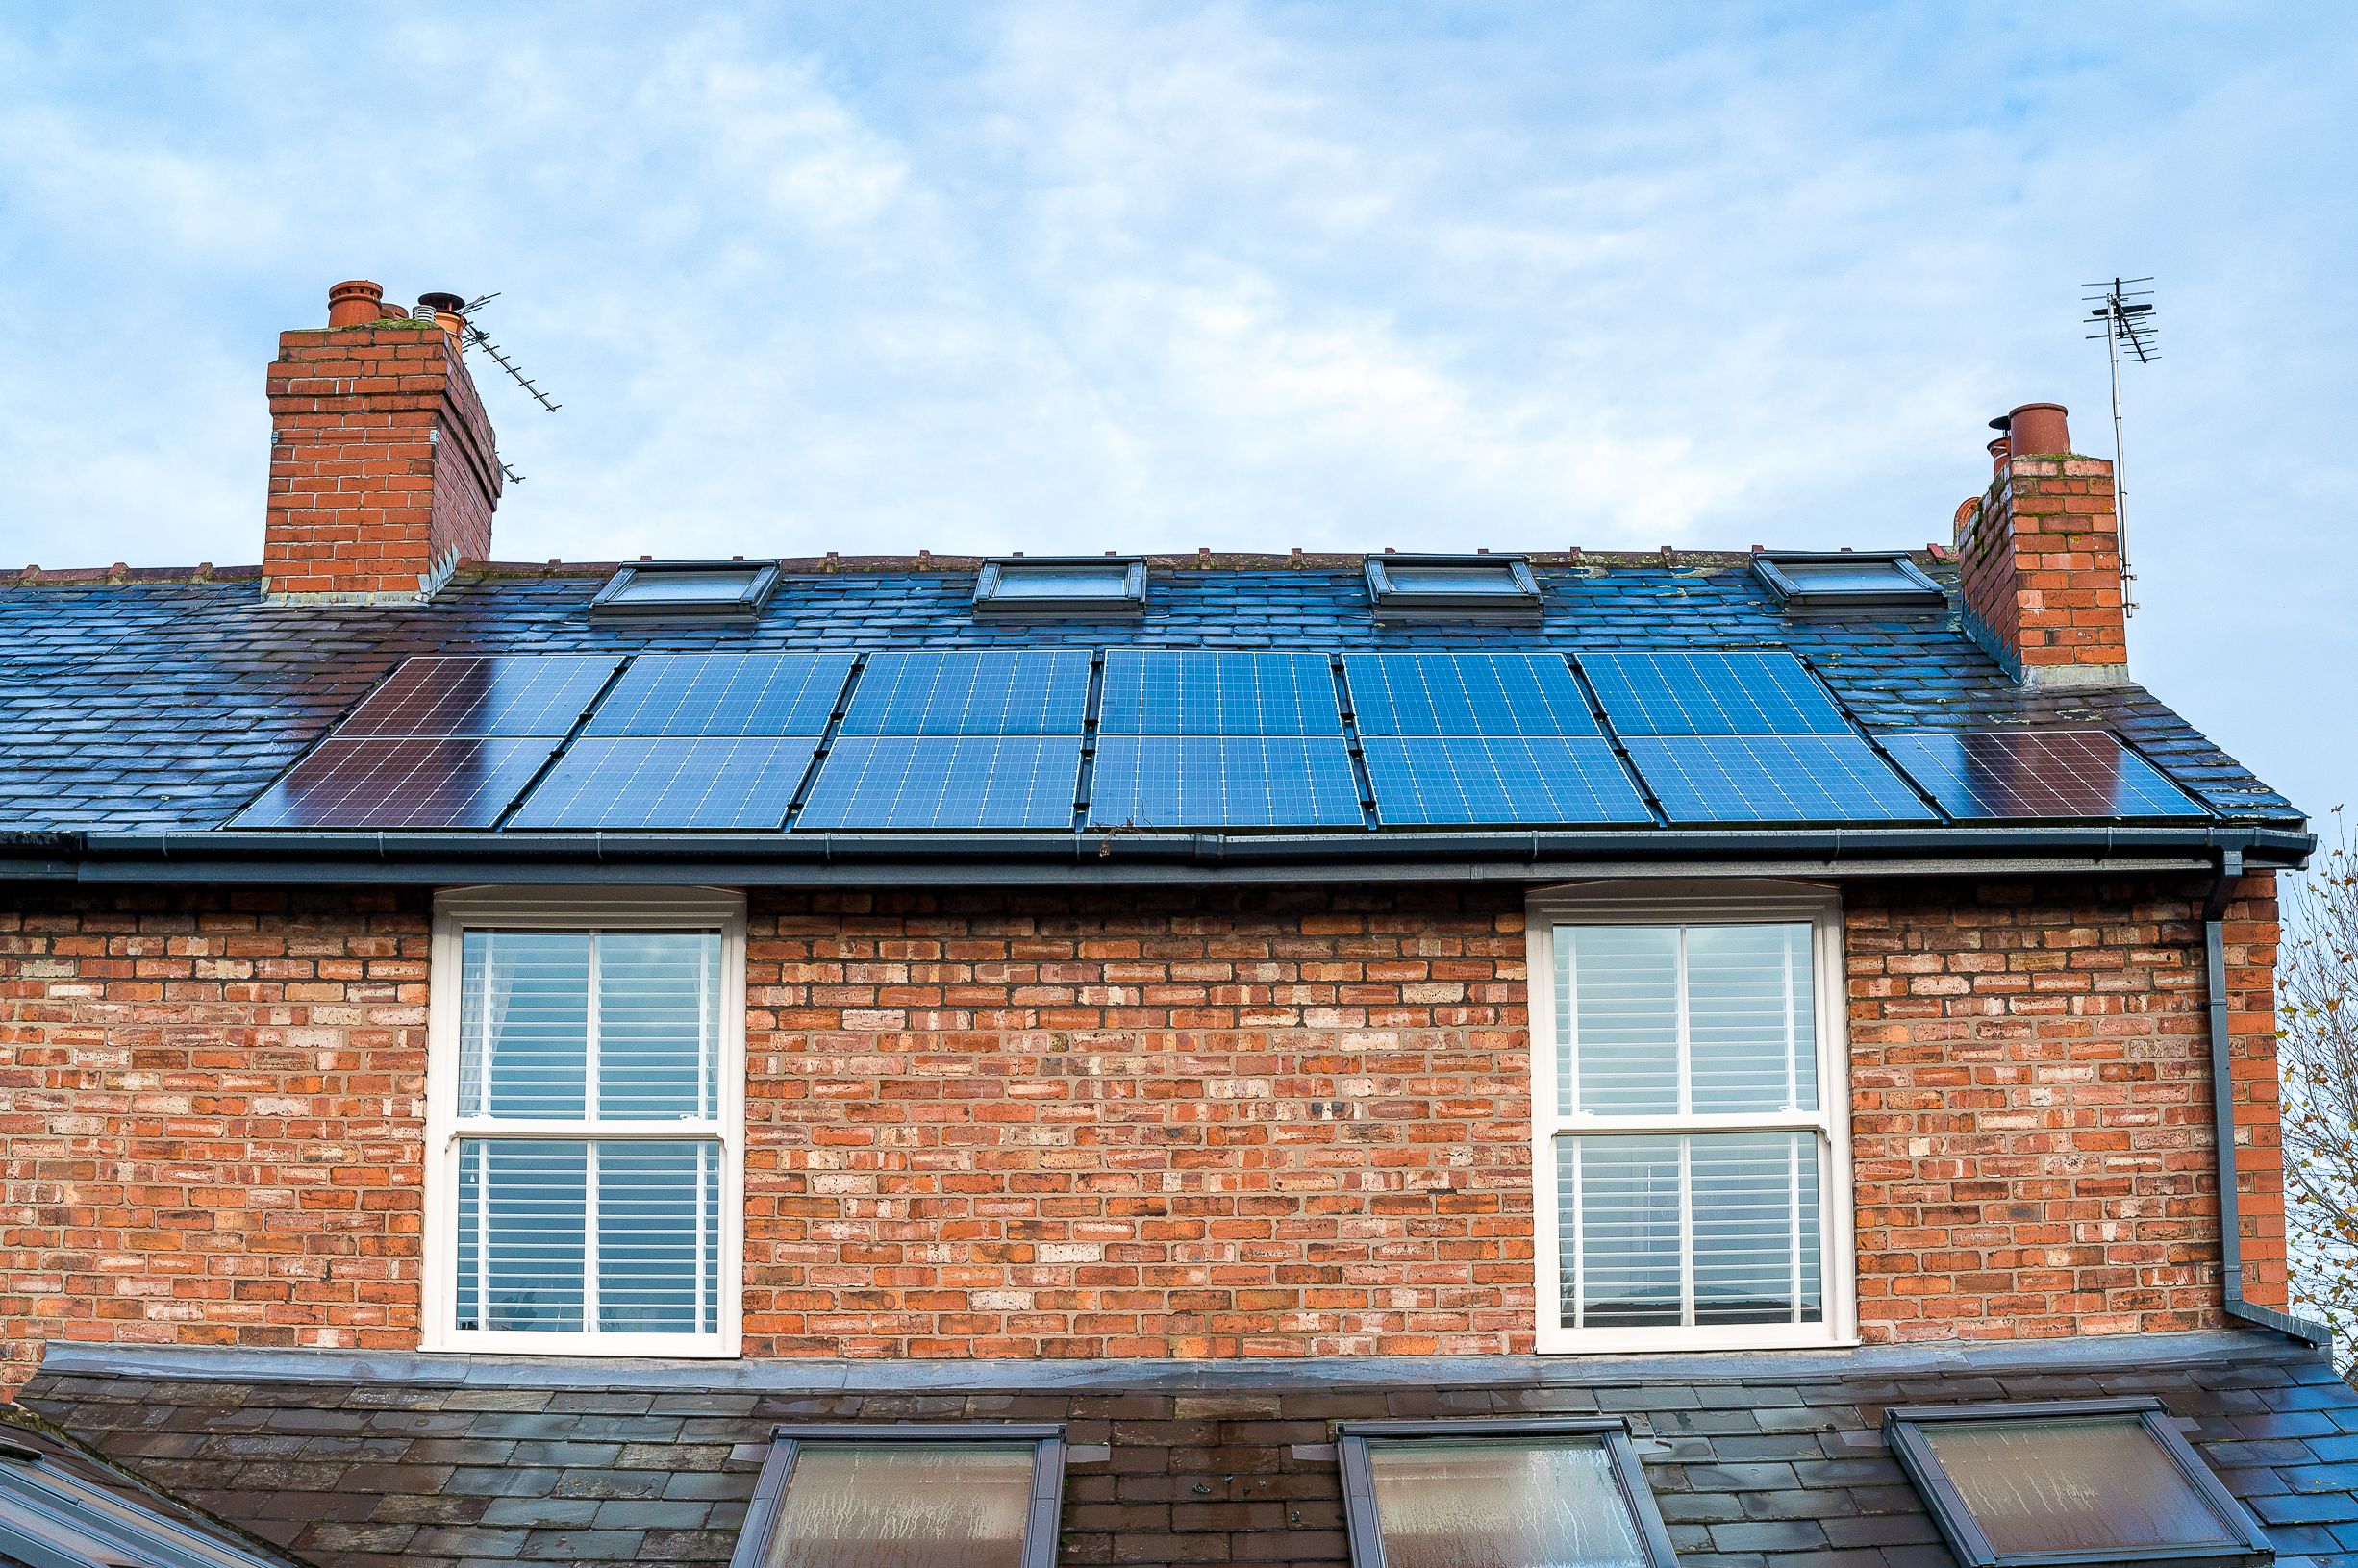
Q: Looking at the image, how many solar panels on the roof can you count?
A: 13